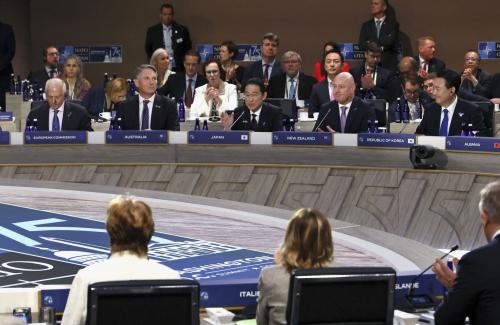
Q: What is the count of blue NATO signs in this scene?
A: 4